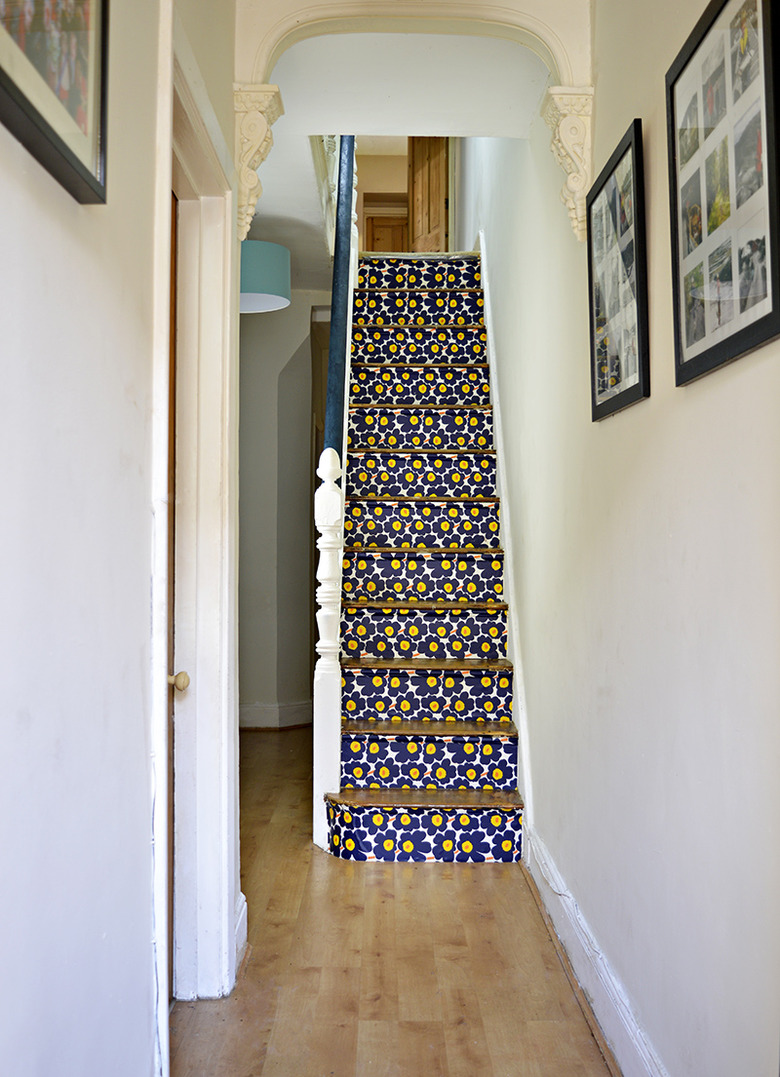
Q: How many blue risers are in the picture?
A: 12